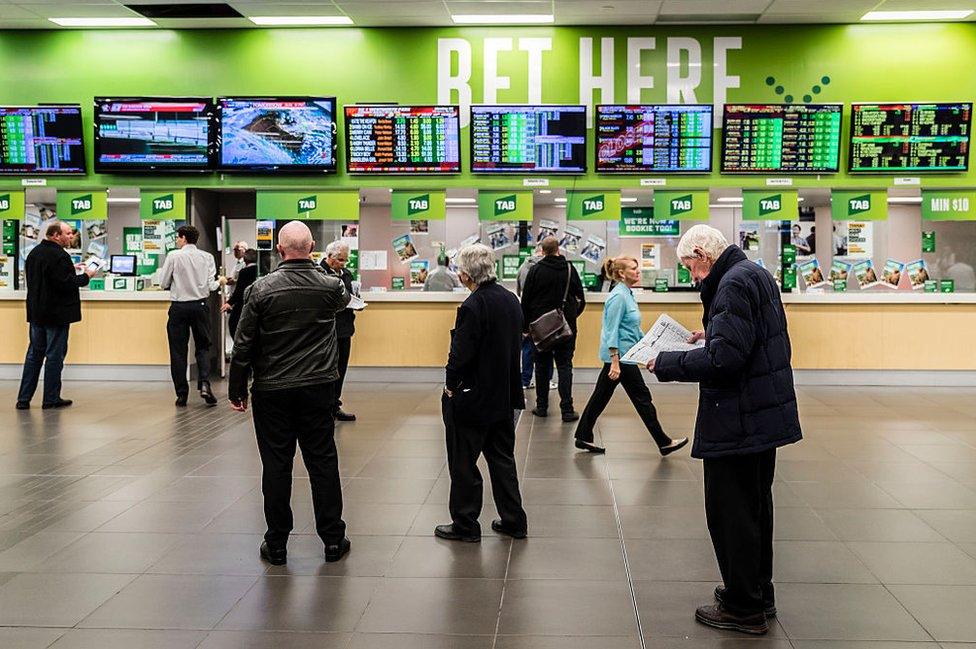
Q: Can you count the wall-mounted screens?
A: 8